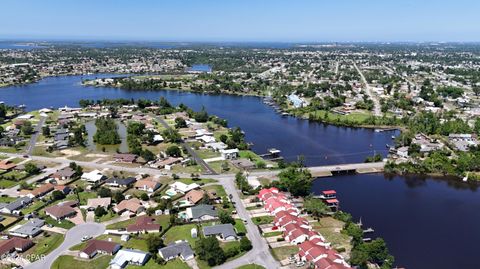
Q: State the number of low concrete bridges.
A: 1